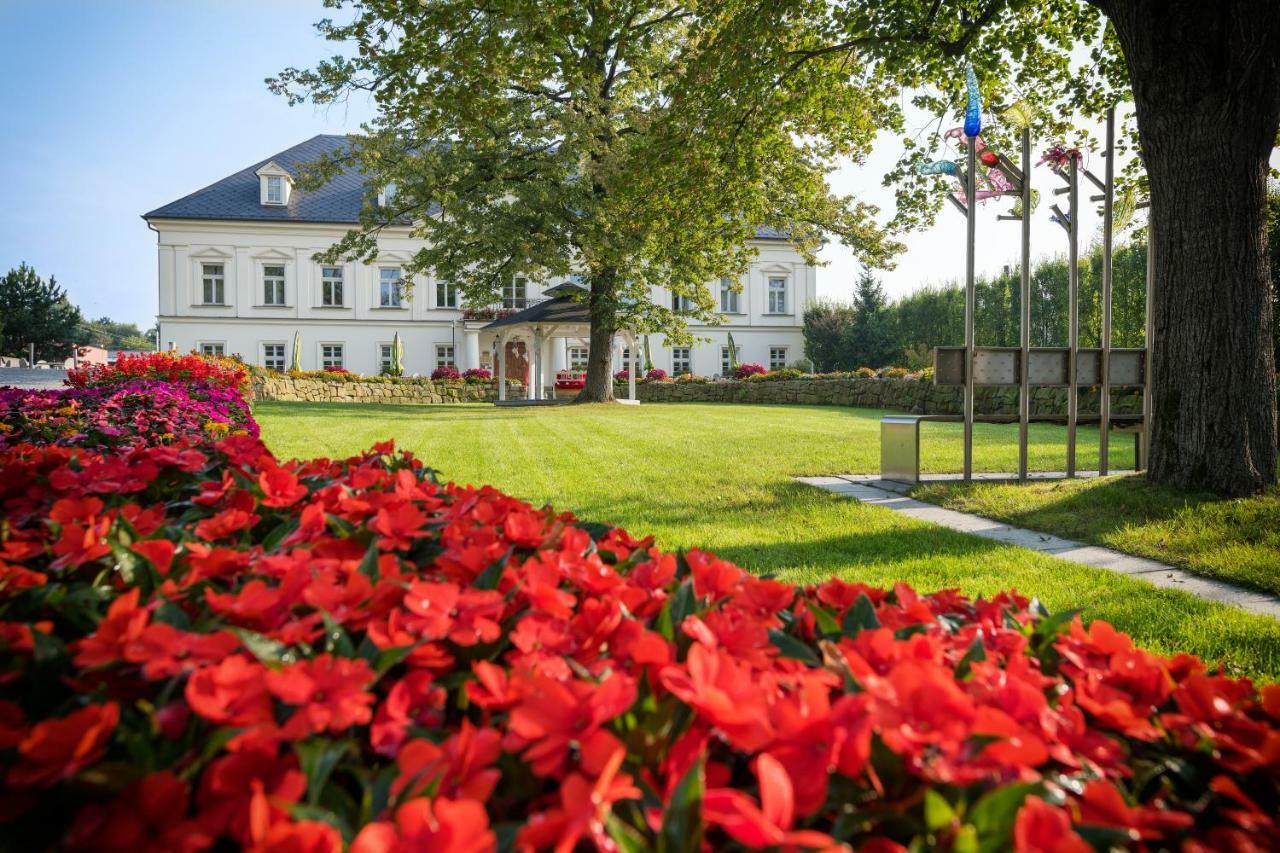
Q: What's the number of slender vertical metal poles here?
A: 5